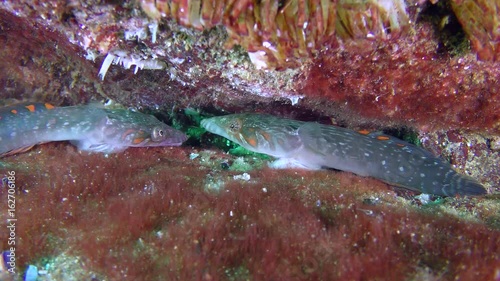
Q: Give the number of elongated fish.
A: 2